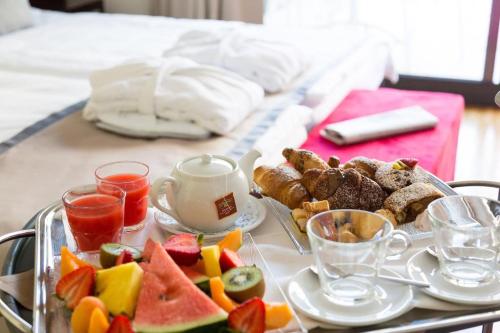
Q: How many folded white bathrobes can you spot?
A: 2